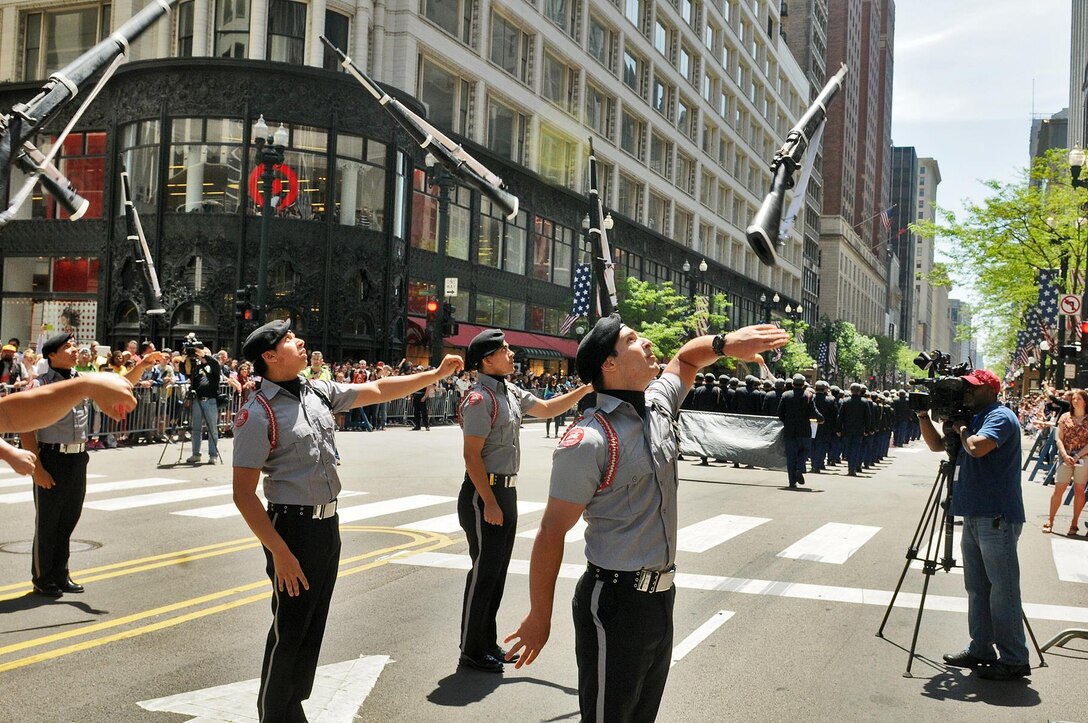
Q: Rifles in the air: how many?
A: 6